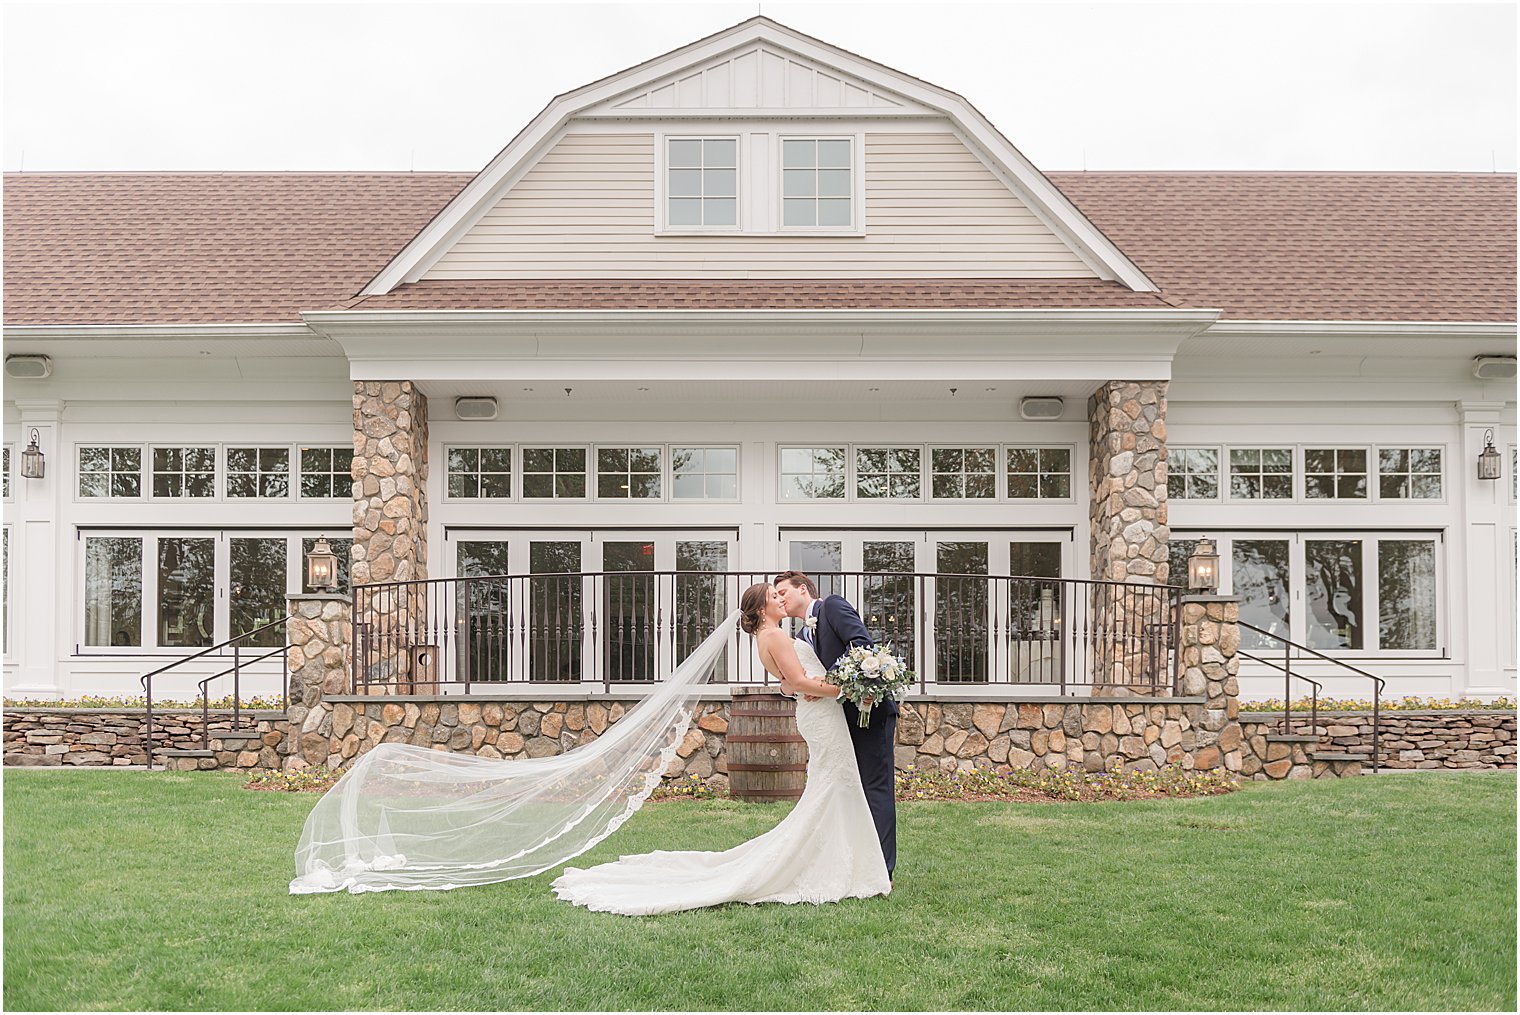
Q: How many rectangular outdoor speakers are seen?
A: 4